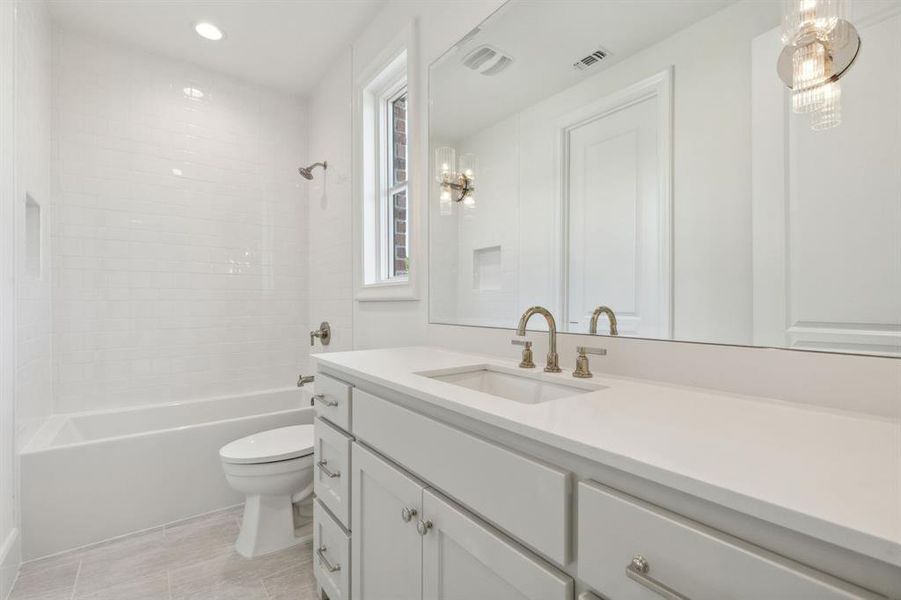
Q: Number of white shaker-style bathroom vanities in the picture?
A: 1